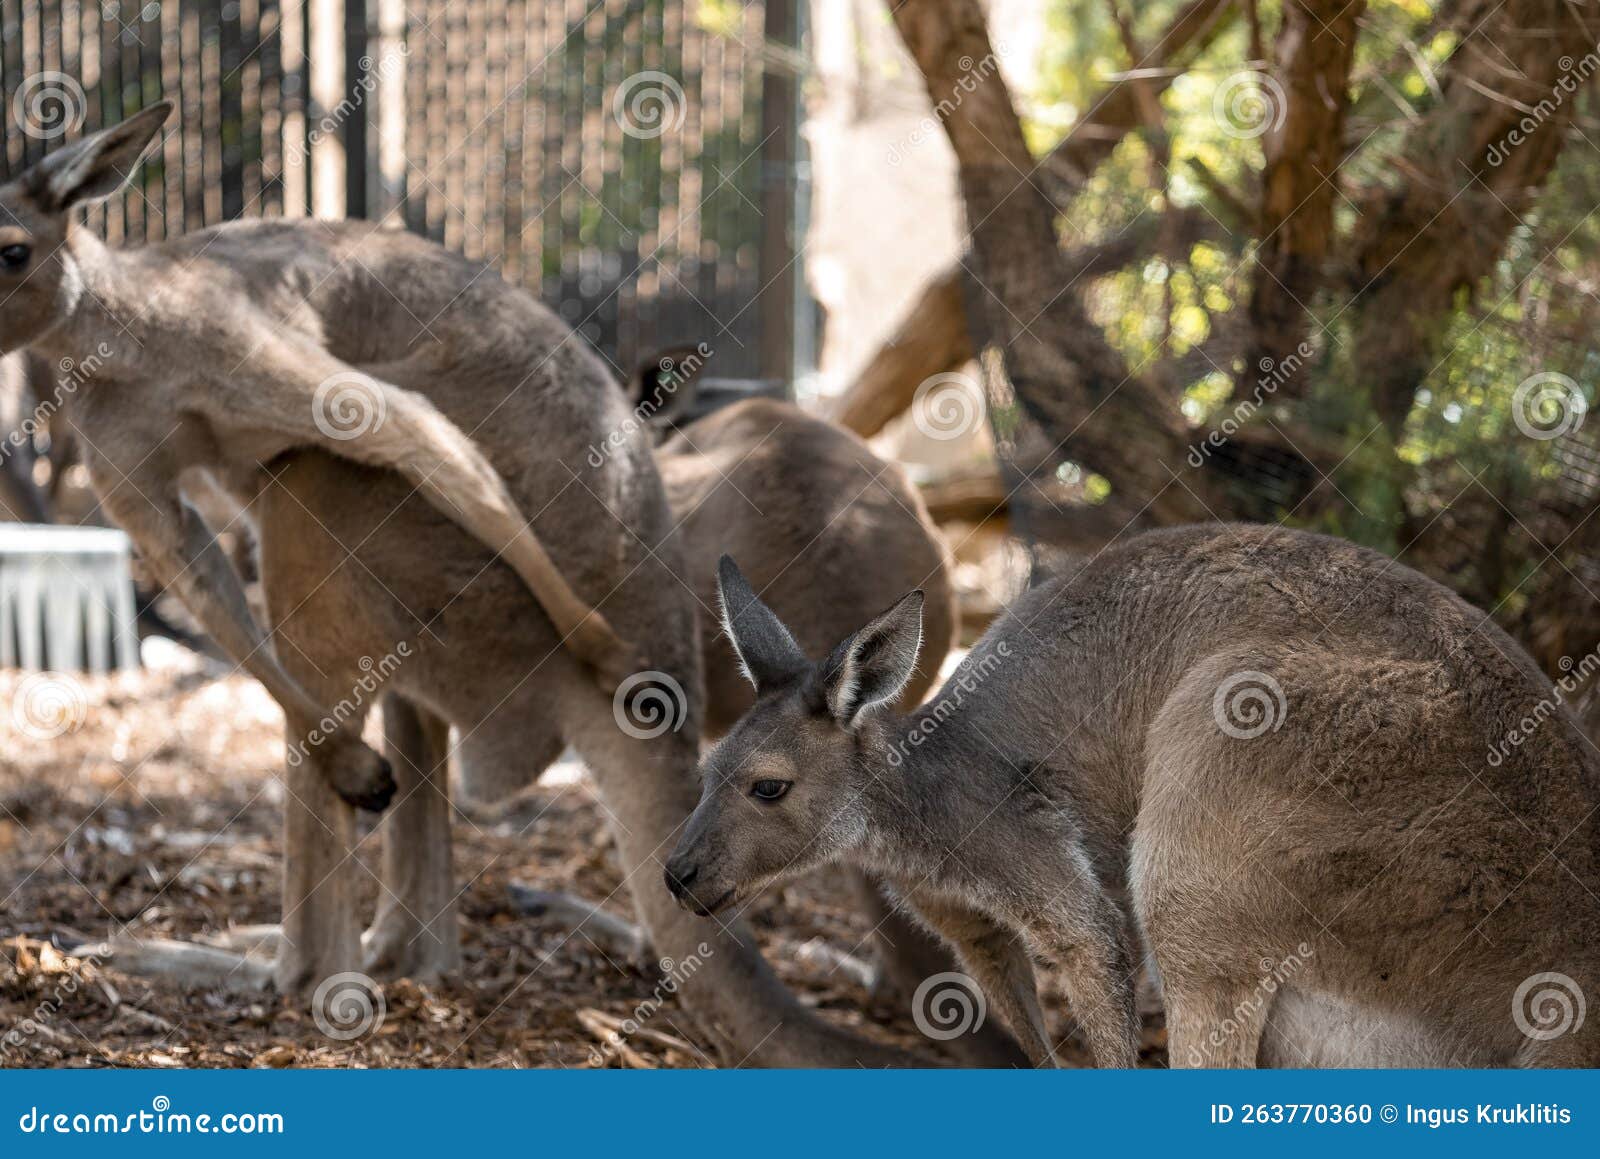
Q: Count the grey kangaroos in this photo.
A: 3